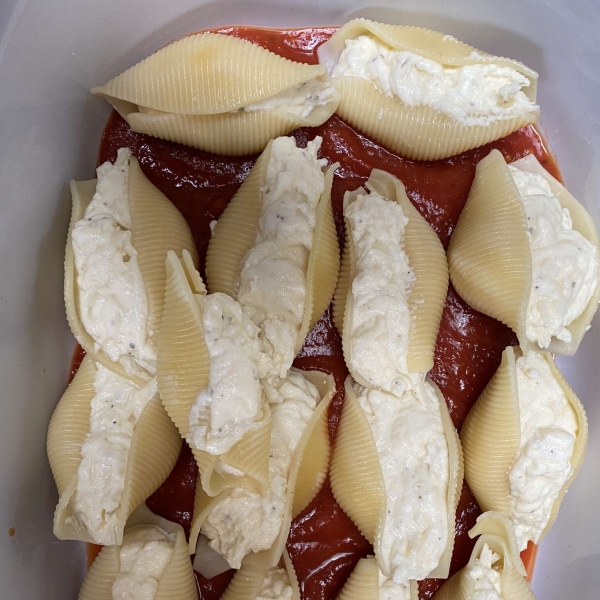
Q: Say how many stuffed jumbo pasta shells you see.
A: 15